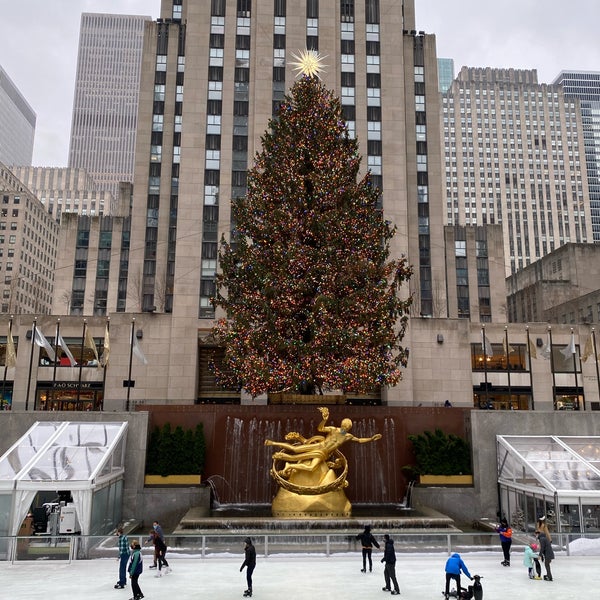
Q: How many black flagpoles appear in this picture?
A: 12